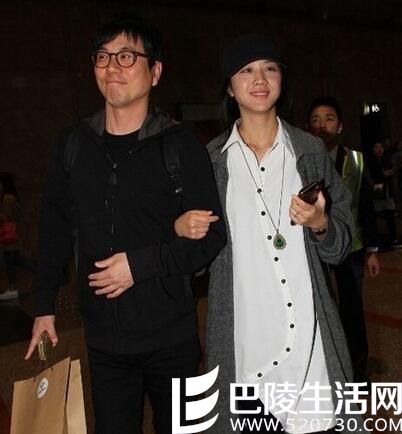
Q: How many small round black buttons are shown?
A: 11